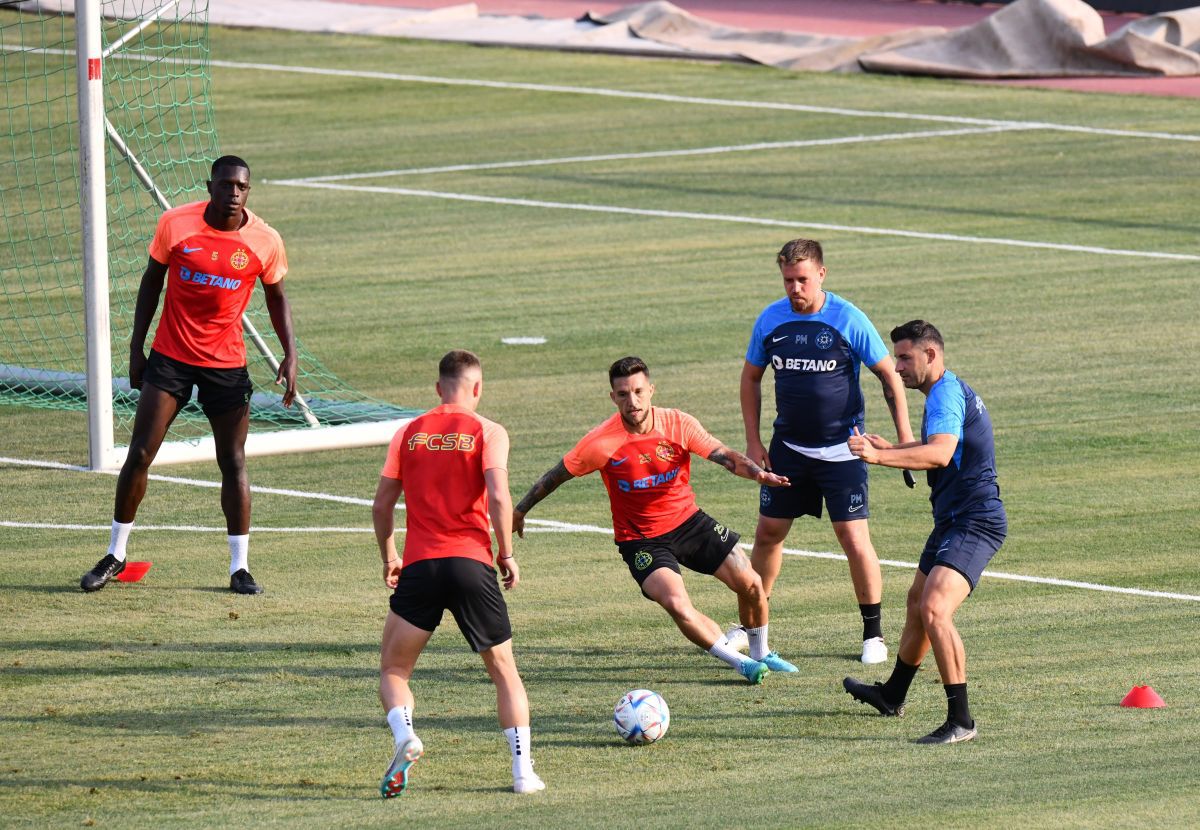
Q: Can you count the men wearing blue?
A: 2